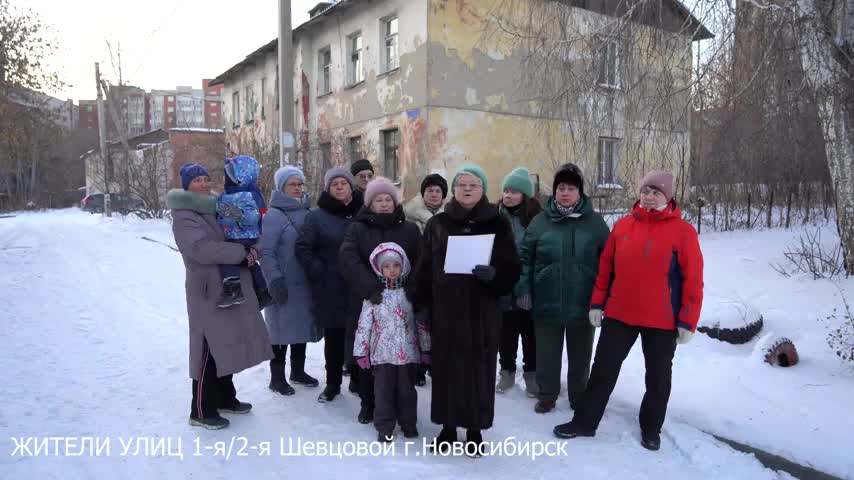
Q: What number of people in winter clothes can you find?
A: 12